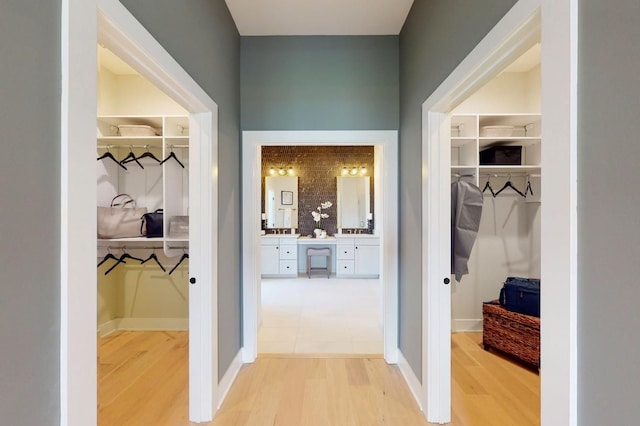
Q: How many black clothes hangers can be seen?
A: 11